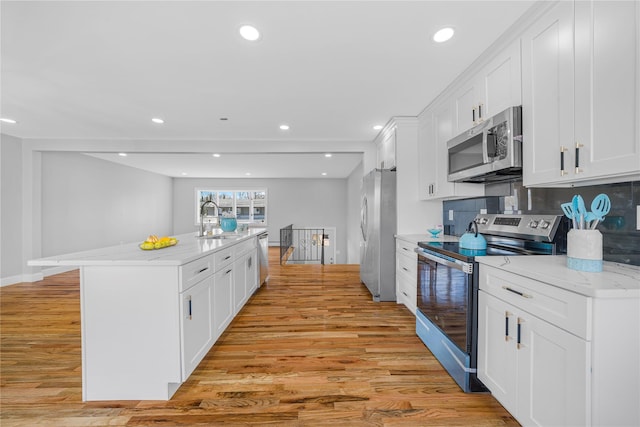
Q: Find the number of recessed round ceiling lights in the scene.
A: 12